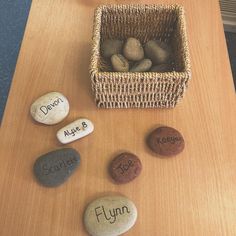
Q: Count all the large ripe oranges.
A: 0